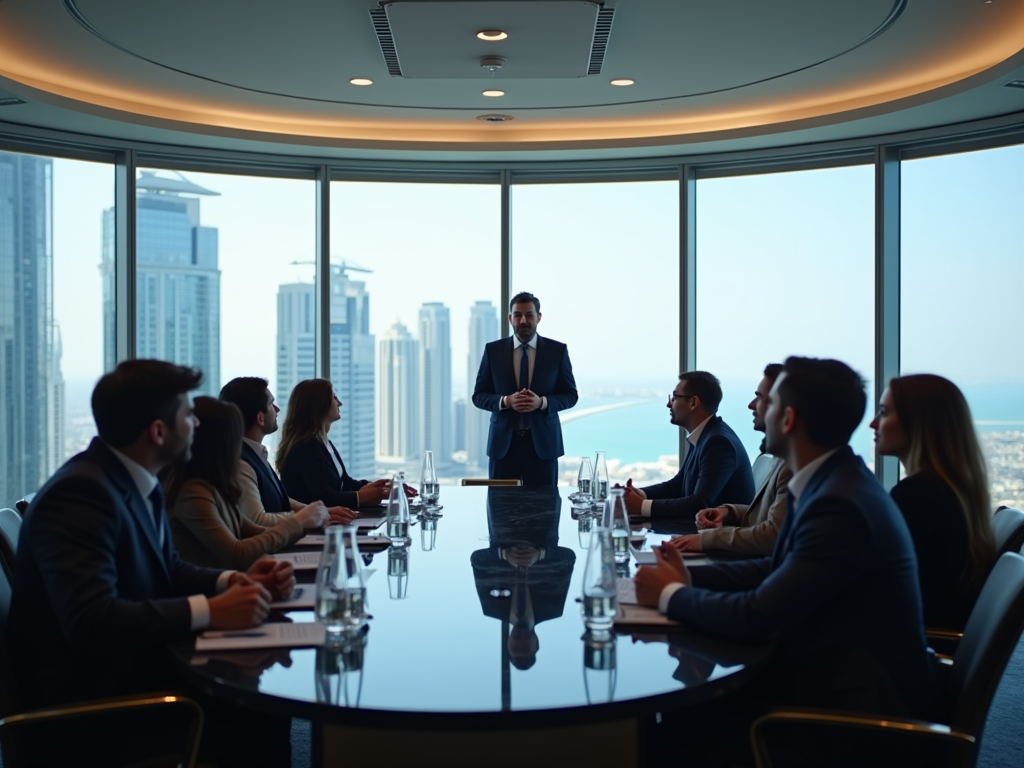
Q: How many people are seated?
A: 8